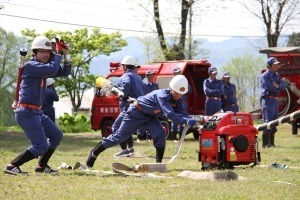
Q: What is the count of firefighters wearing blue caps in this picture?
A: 5